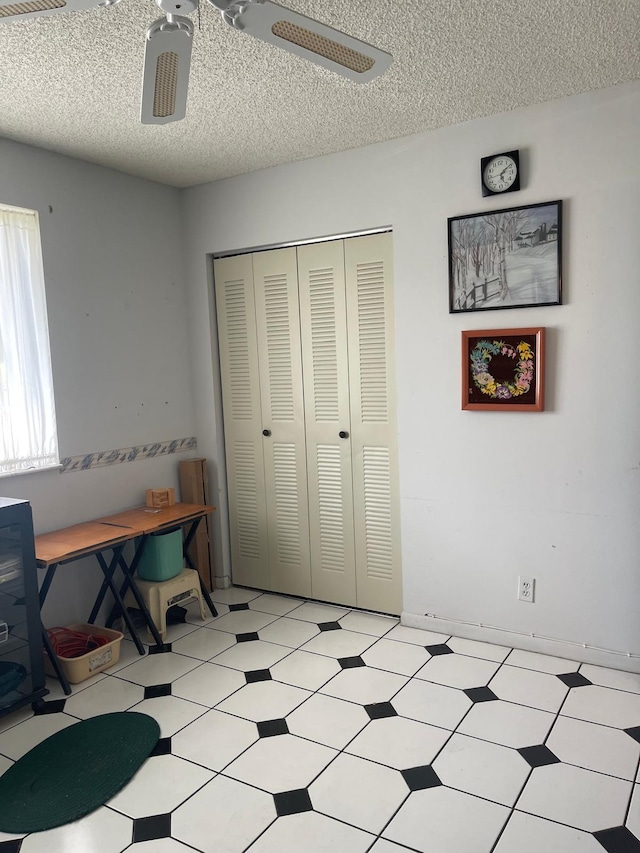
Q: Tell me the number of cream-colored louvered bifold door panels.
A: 4